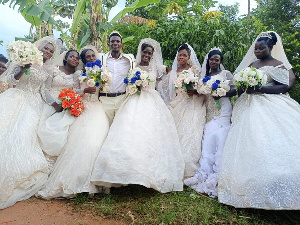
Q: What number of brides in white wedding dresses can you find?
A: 7